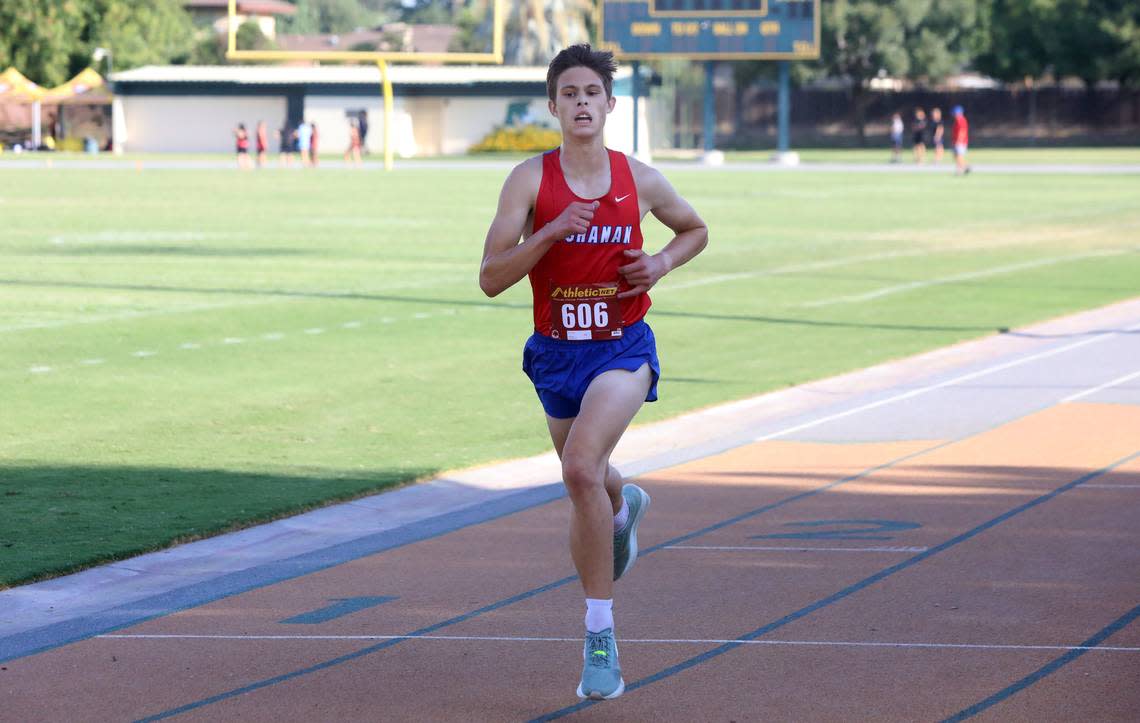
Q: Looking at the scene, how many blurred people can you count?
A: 11